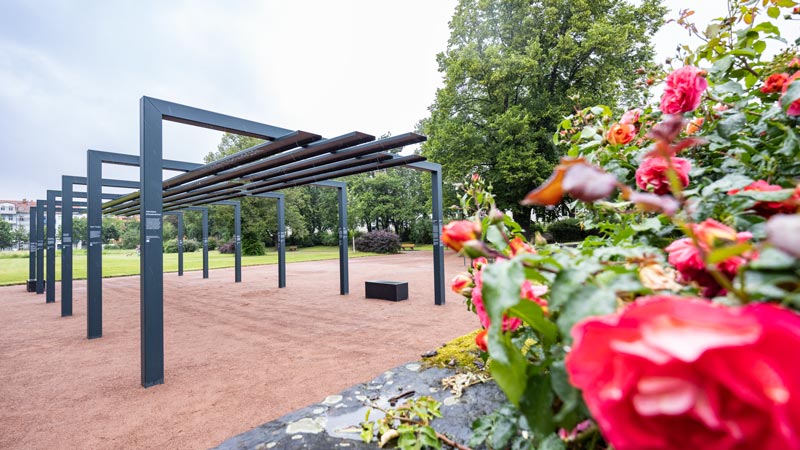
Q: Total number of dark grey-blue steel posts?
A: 12